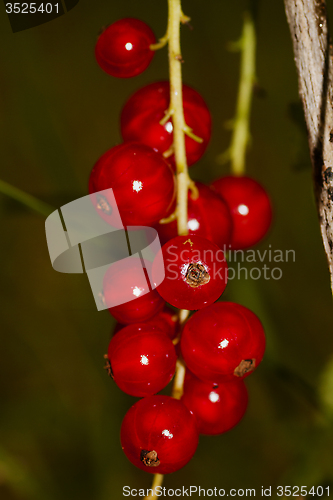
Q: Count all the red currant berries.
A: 12